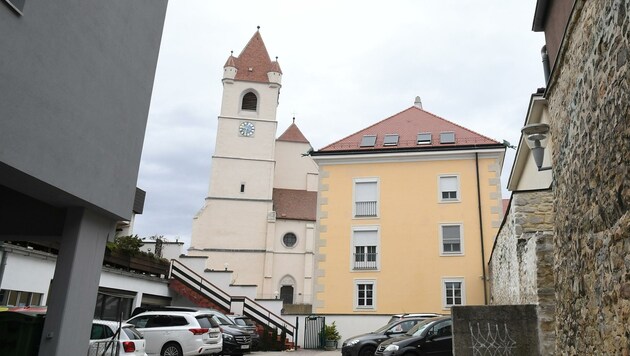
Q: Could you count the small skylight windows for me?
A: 4